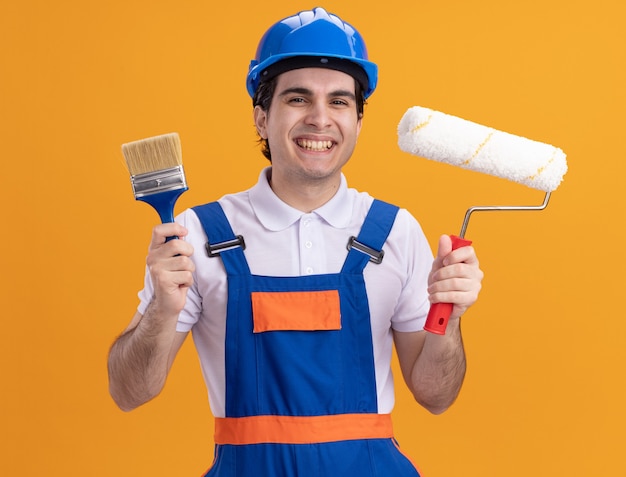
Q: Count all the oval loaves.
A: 0